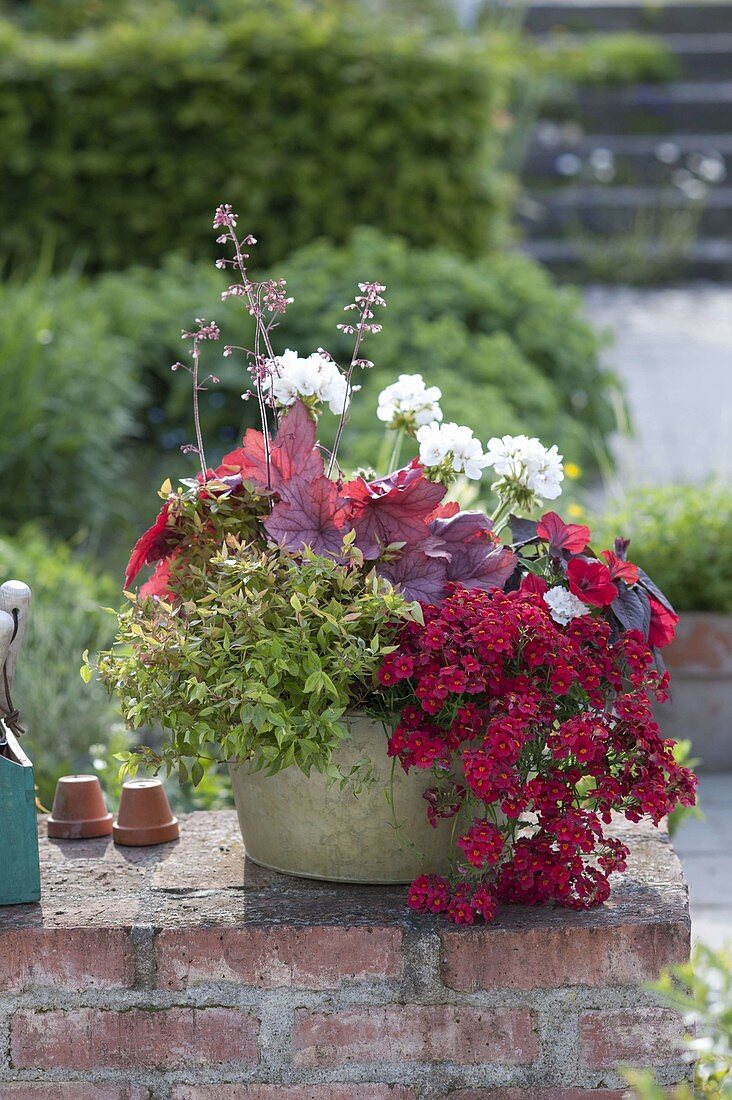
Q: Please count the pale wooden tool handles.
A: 2